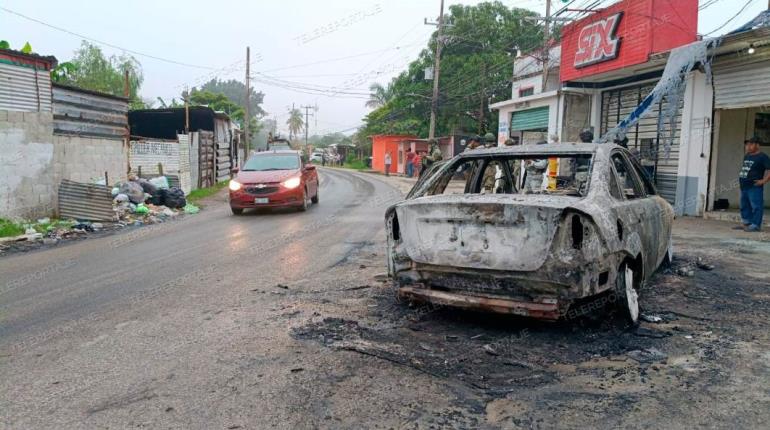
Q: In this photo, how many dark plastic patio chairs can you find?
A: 0